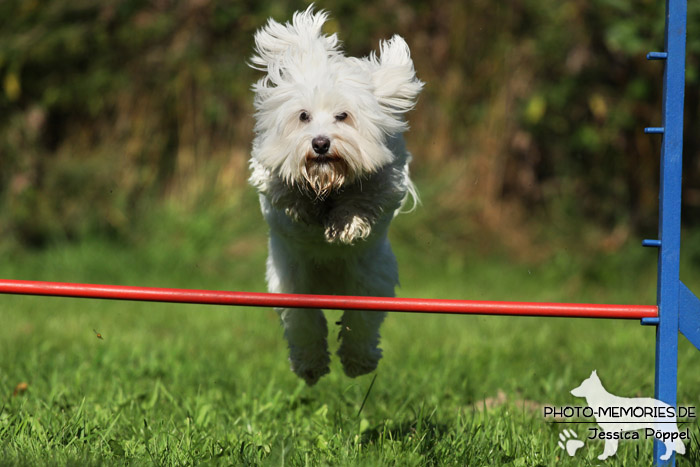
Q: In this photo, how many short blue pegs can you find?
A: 4